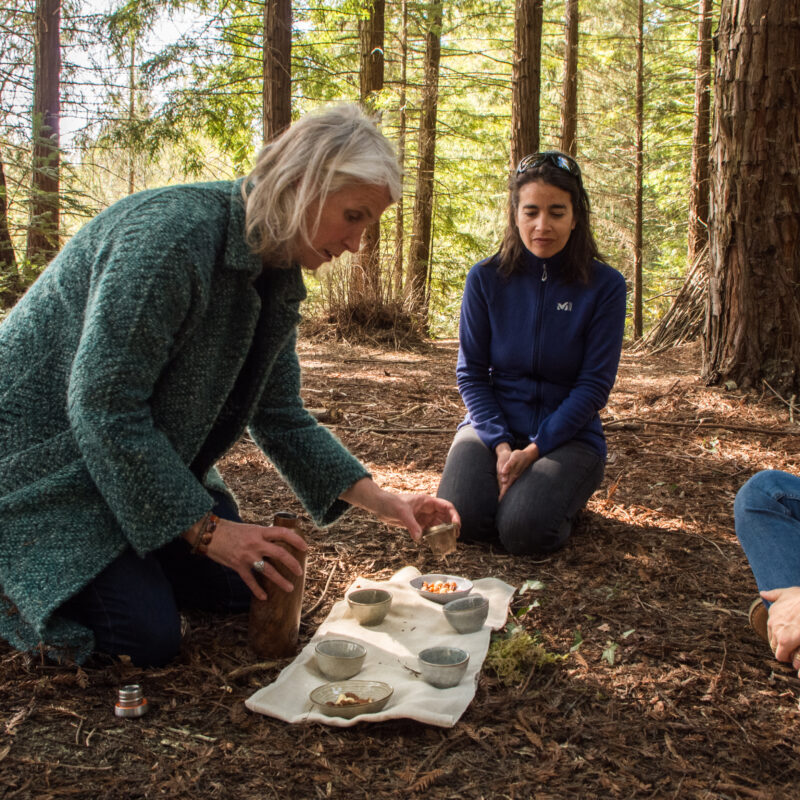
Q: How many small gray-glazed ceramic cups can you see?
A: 4